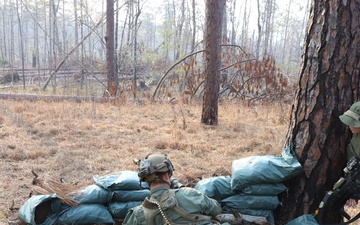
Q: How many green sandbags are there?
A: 12